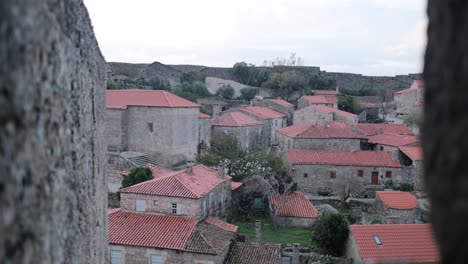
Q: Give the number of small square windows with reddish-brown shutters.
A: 4